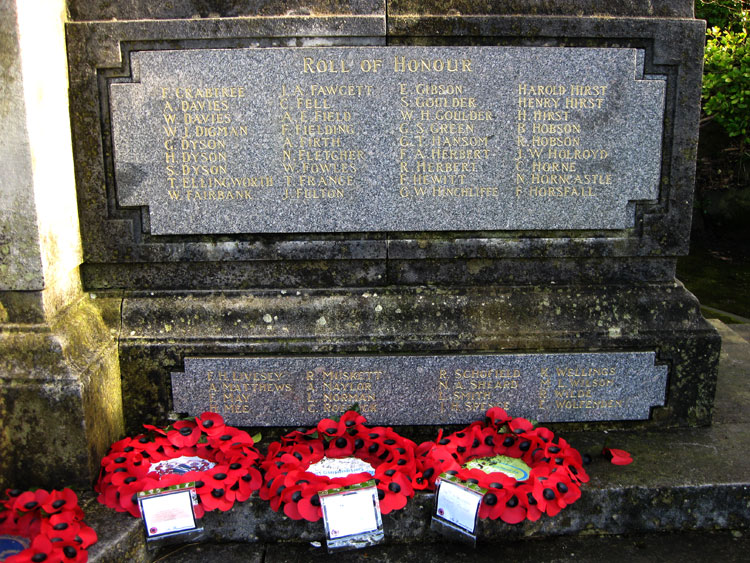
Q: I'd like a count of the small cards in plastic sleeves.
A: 3